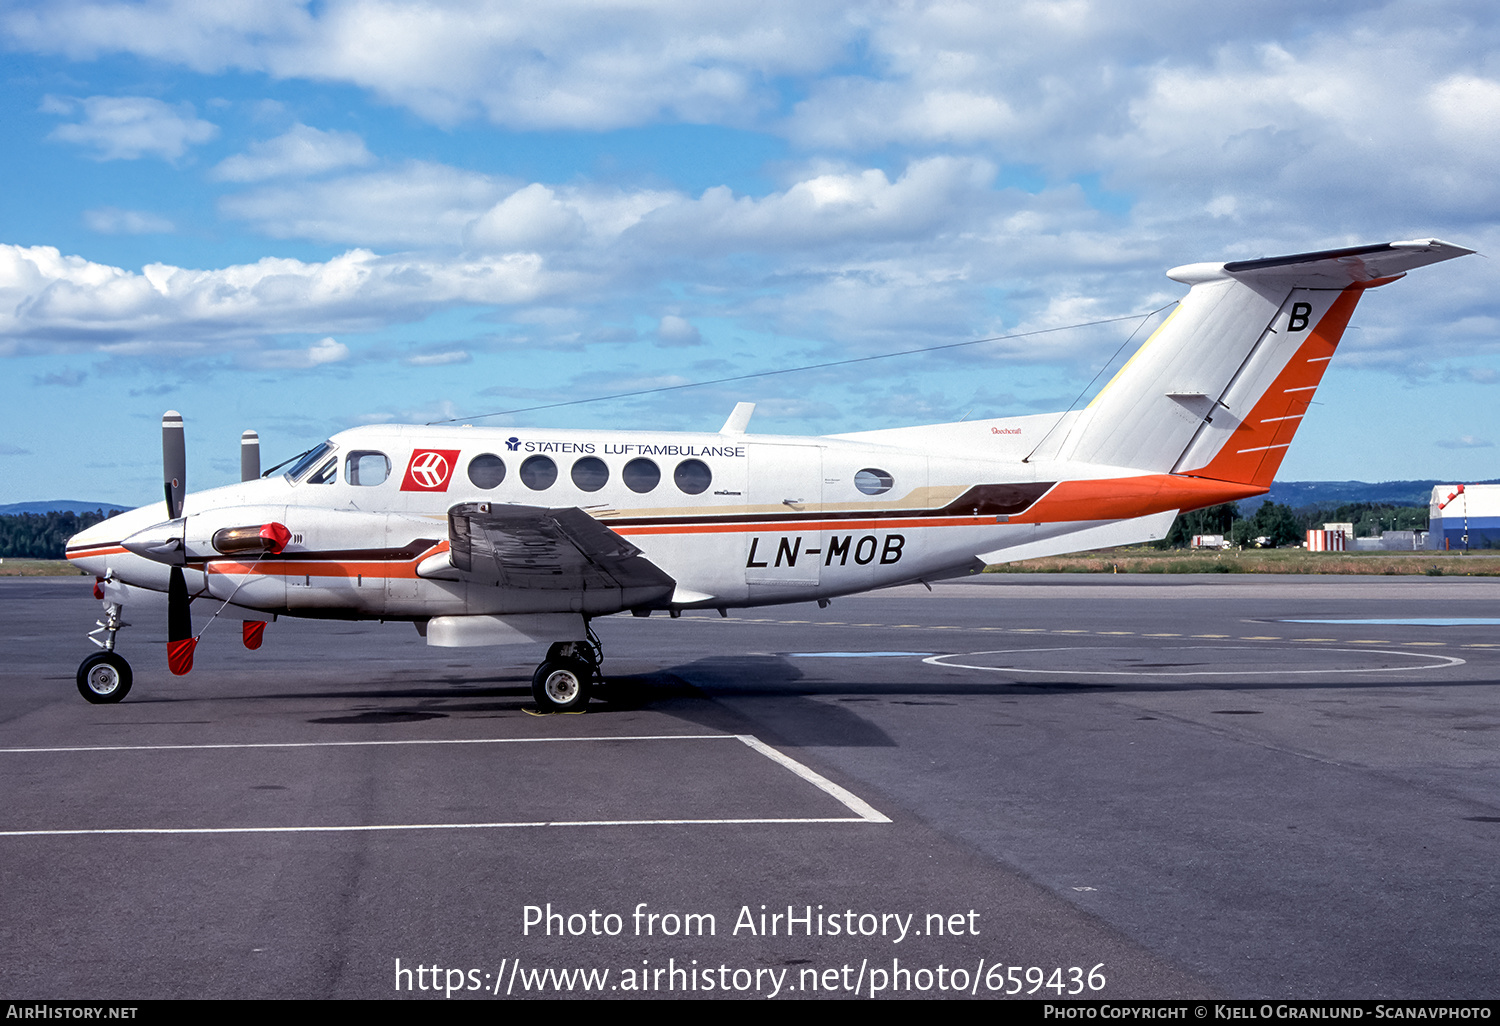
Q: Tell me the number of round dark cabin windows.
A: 5